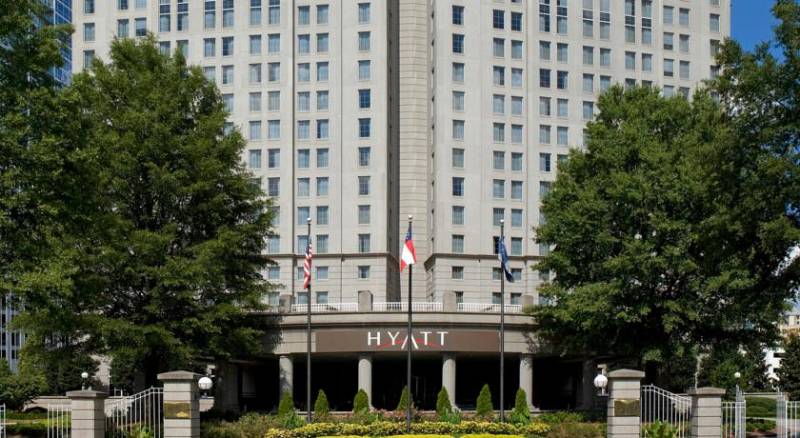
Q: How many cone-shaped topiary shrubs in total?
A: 7